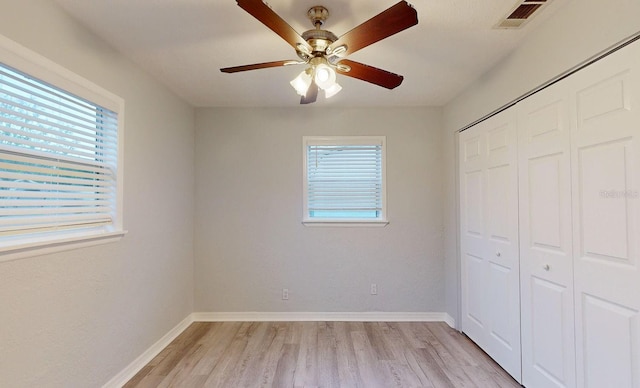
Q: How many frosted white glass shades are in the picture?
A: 3